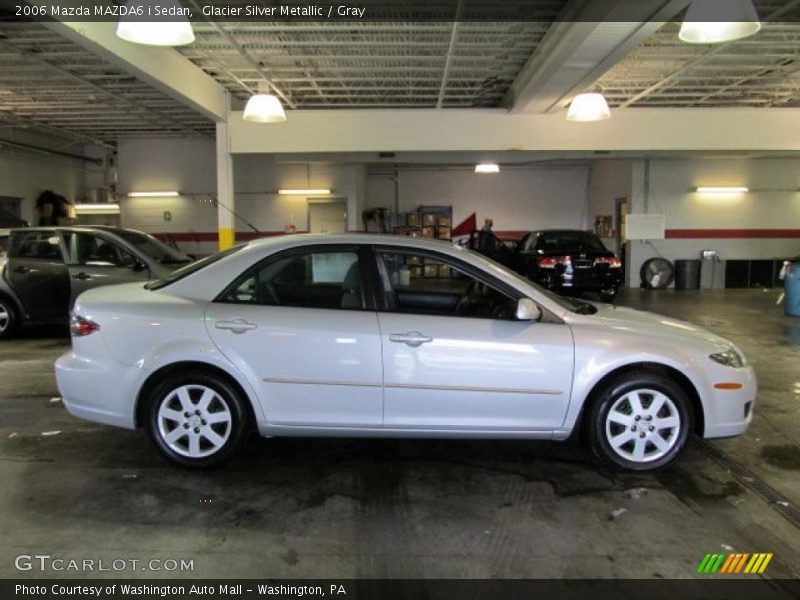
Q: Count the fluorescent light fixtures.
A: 4